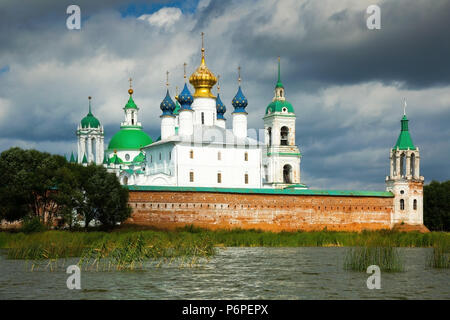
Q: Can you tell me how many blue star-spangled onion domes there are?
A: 4